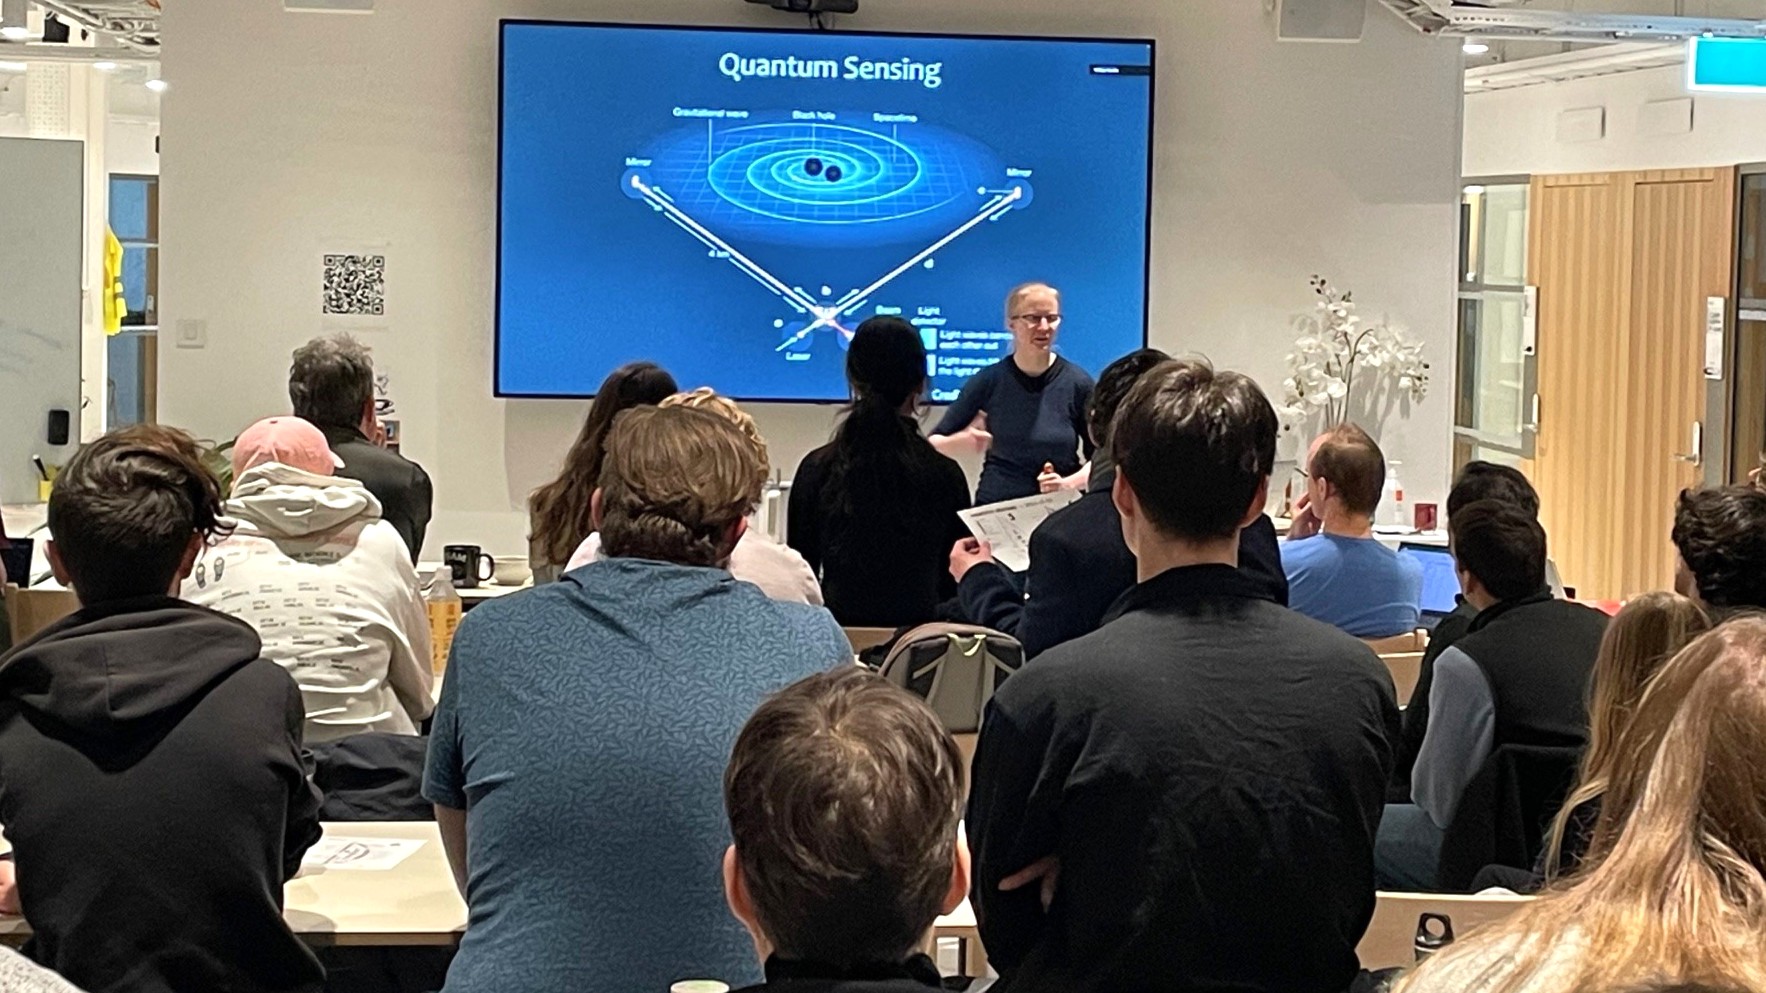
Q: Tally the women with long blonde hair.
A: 2